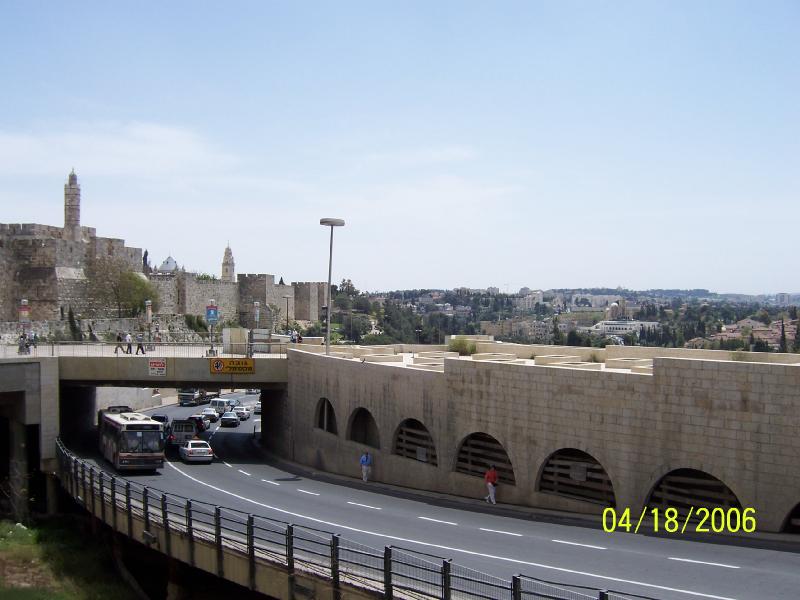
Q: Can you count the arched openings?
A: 7